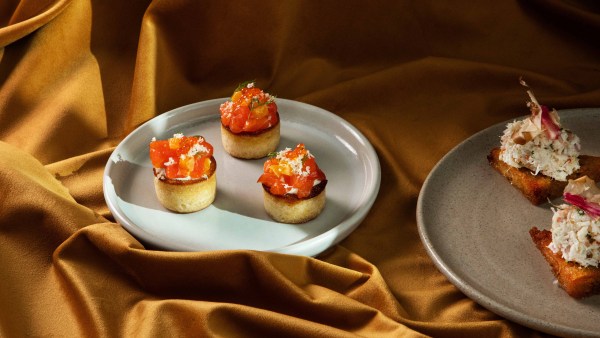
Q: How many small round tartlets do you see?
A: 3